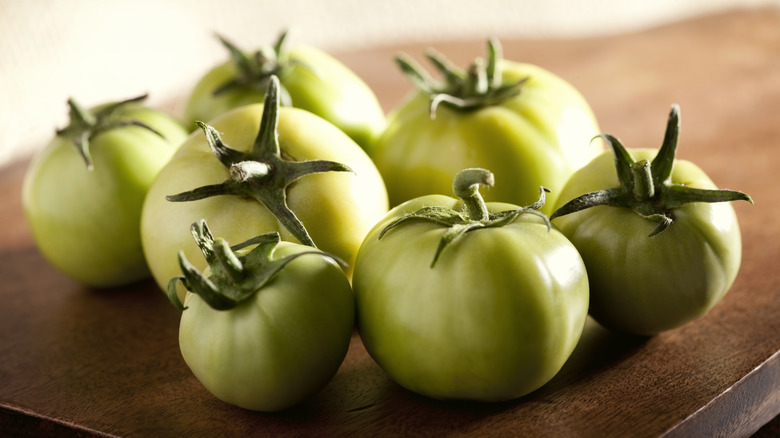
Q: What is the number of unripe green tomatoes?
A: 7